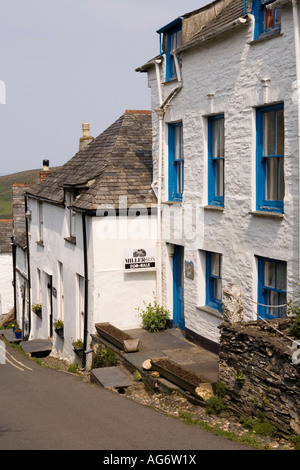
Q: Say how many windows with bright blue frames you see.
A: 7